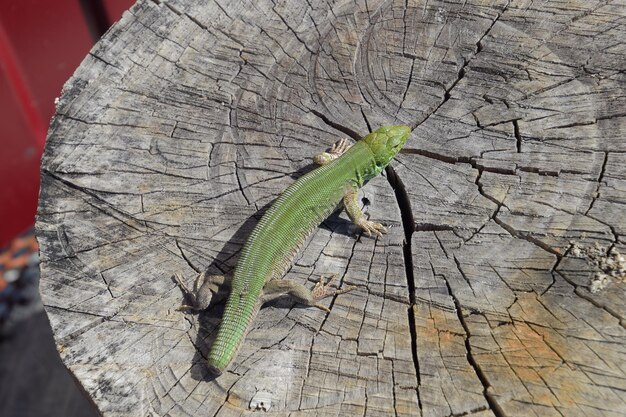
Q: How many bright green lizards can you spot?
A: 1